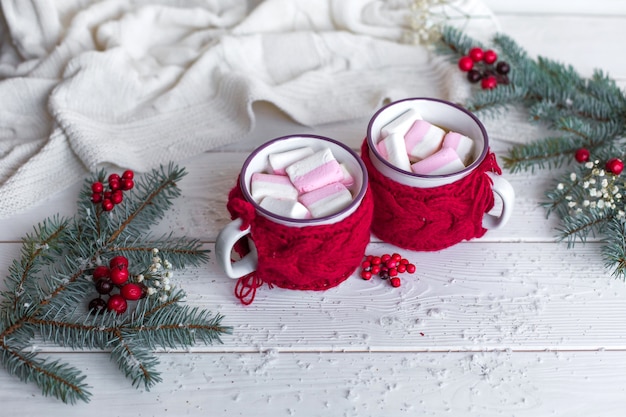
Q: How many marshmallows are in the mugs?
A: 11